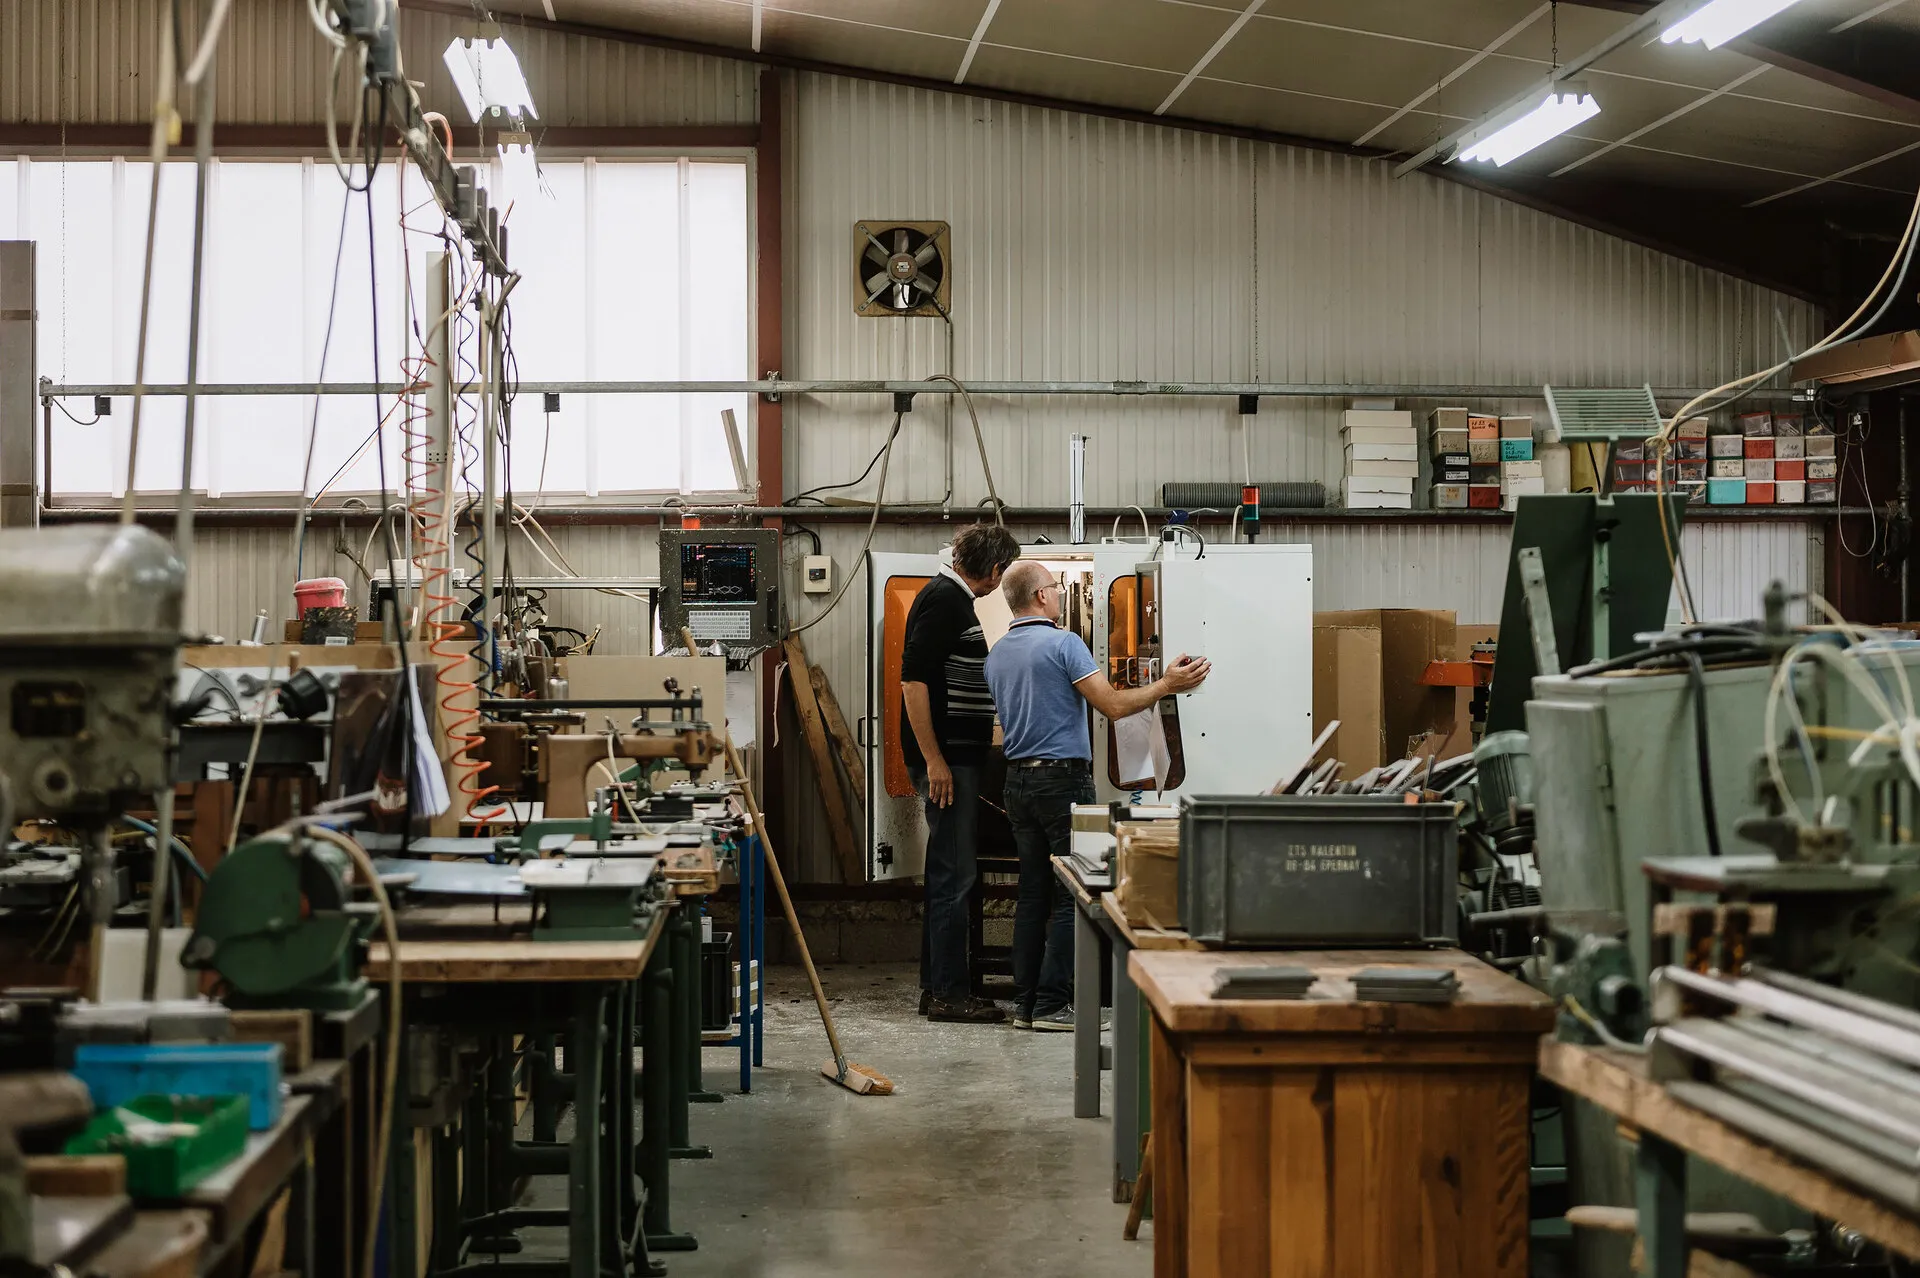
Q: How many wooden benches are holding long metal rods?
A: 1